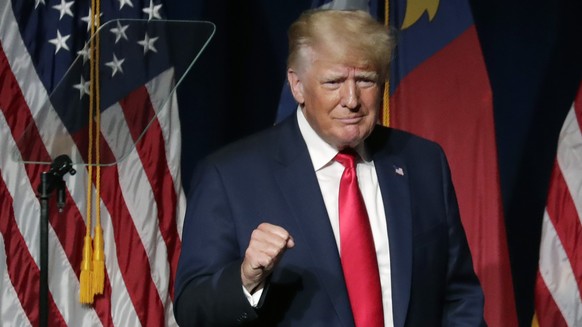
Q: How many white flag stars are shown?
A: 11